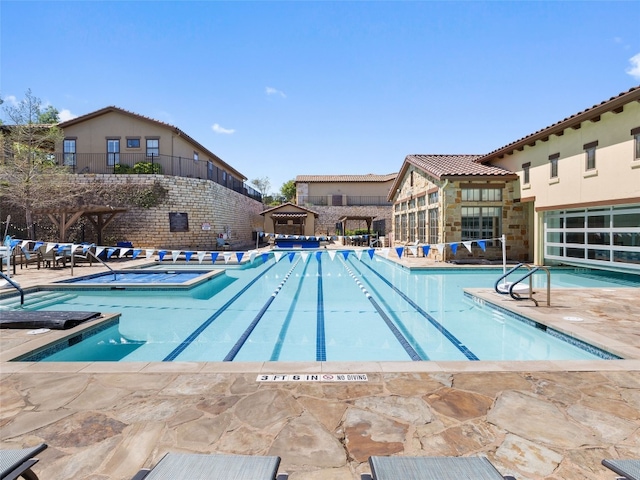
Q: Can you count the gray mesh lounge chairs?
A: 4